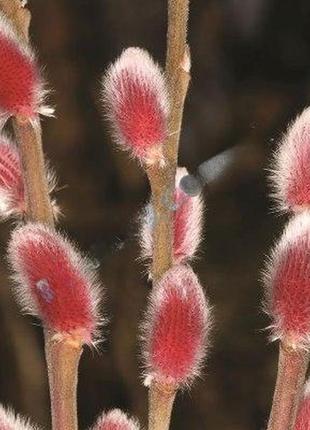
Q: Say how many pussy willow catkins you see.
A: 11